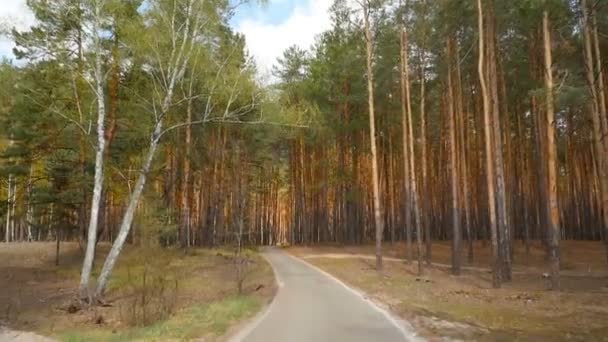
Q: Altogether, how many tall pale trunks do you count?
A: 2